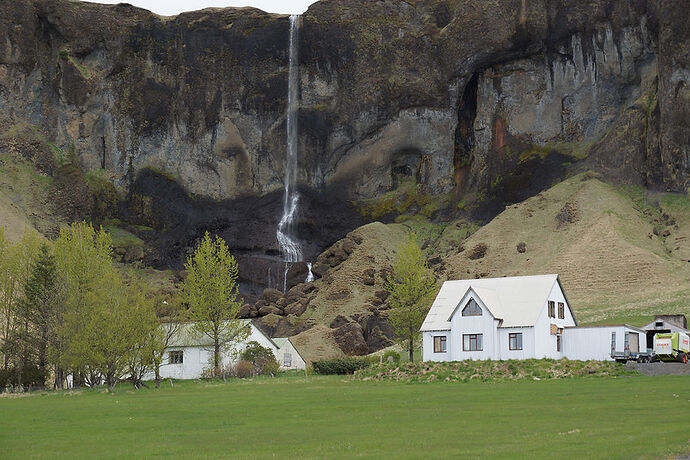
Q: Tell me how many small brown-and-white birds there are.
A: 0